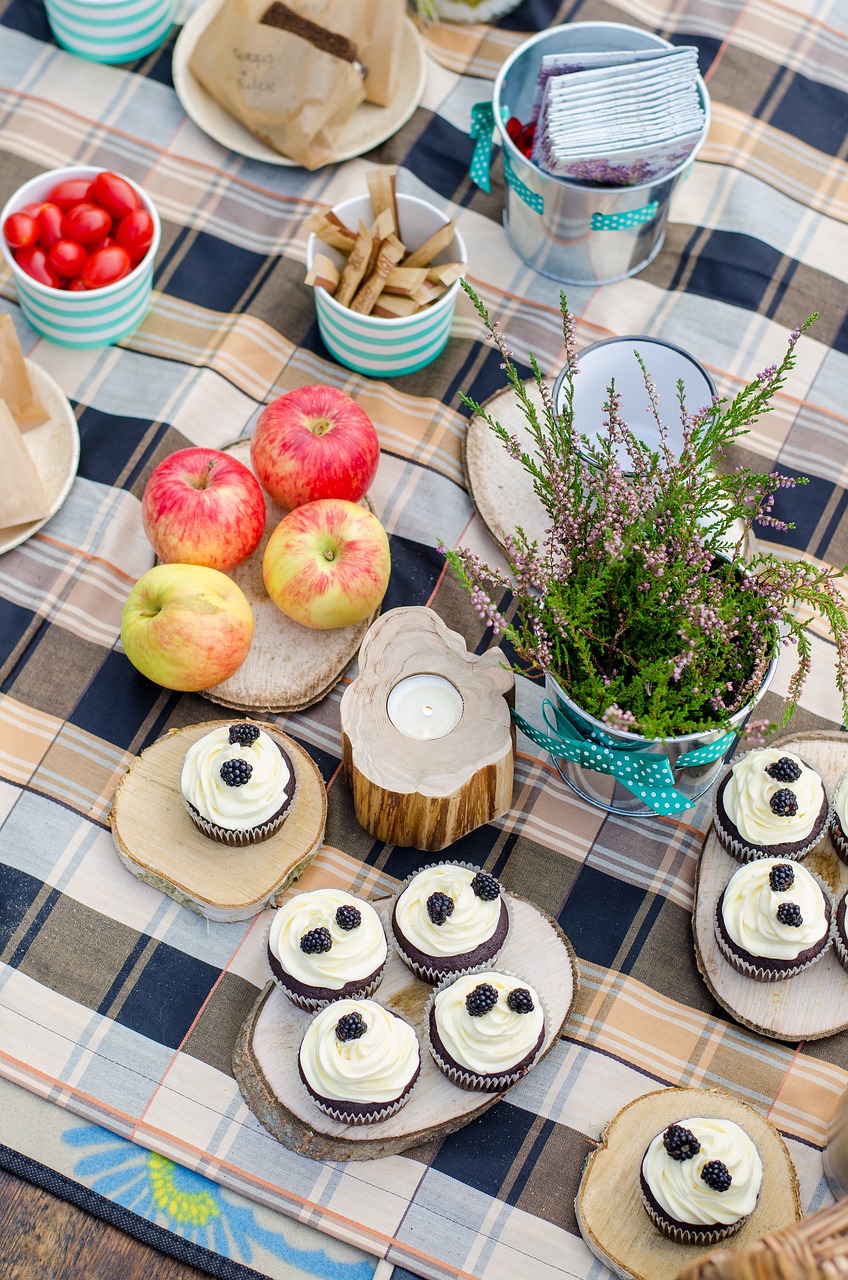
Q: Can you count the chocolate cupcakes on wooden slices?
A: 10